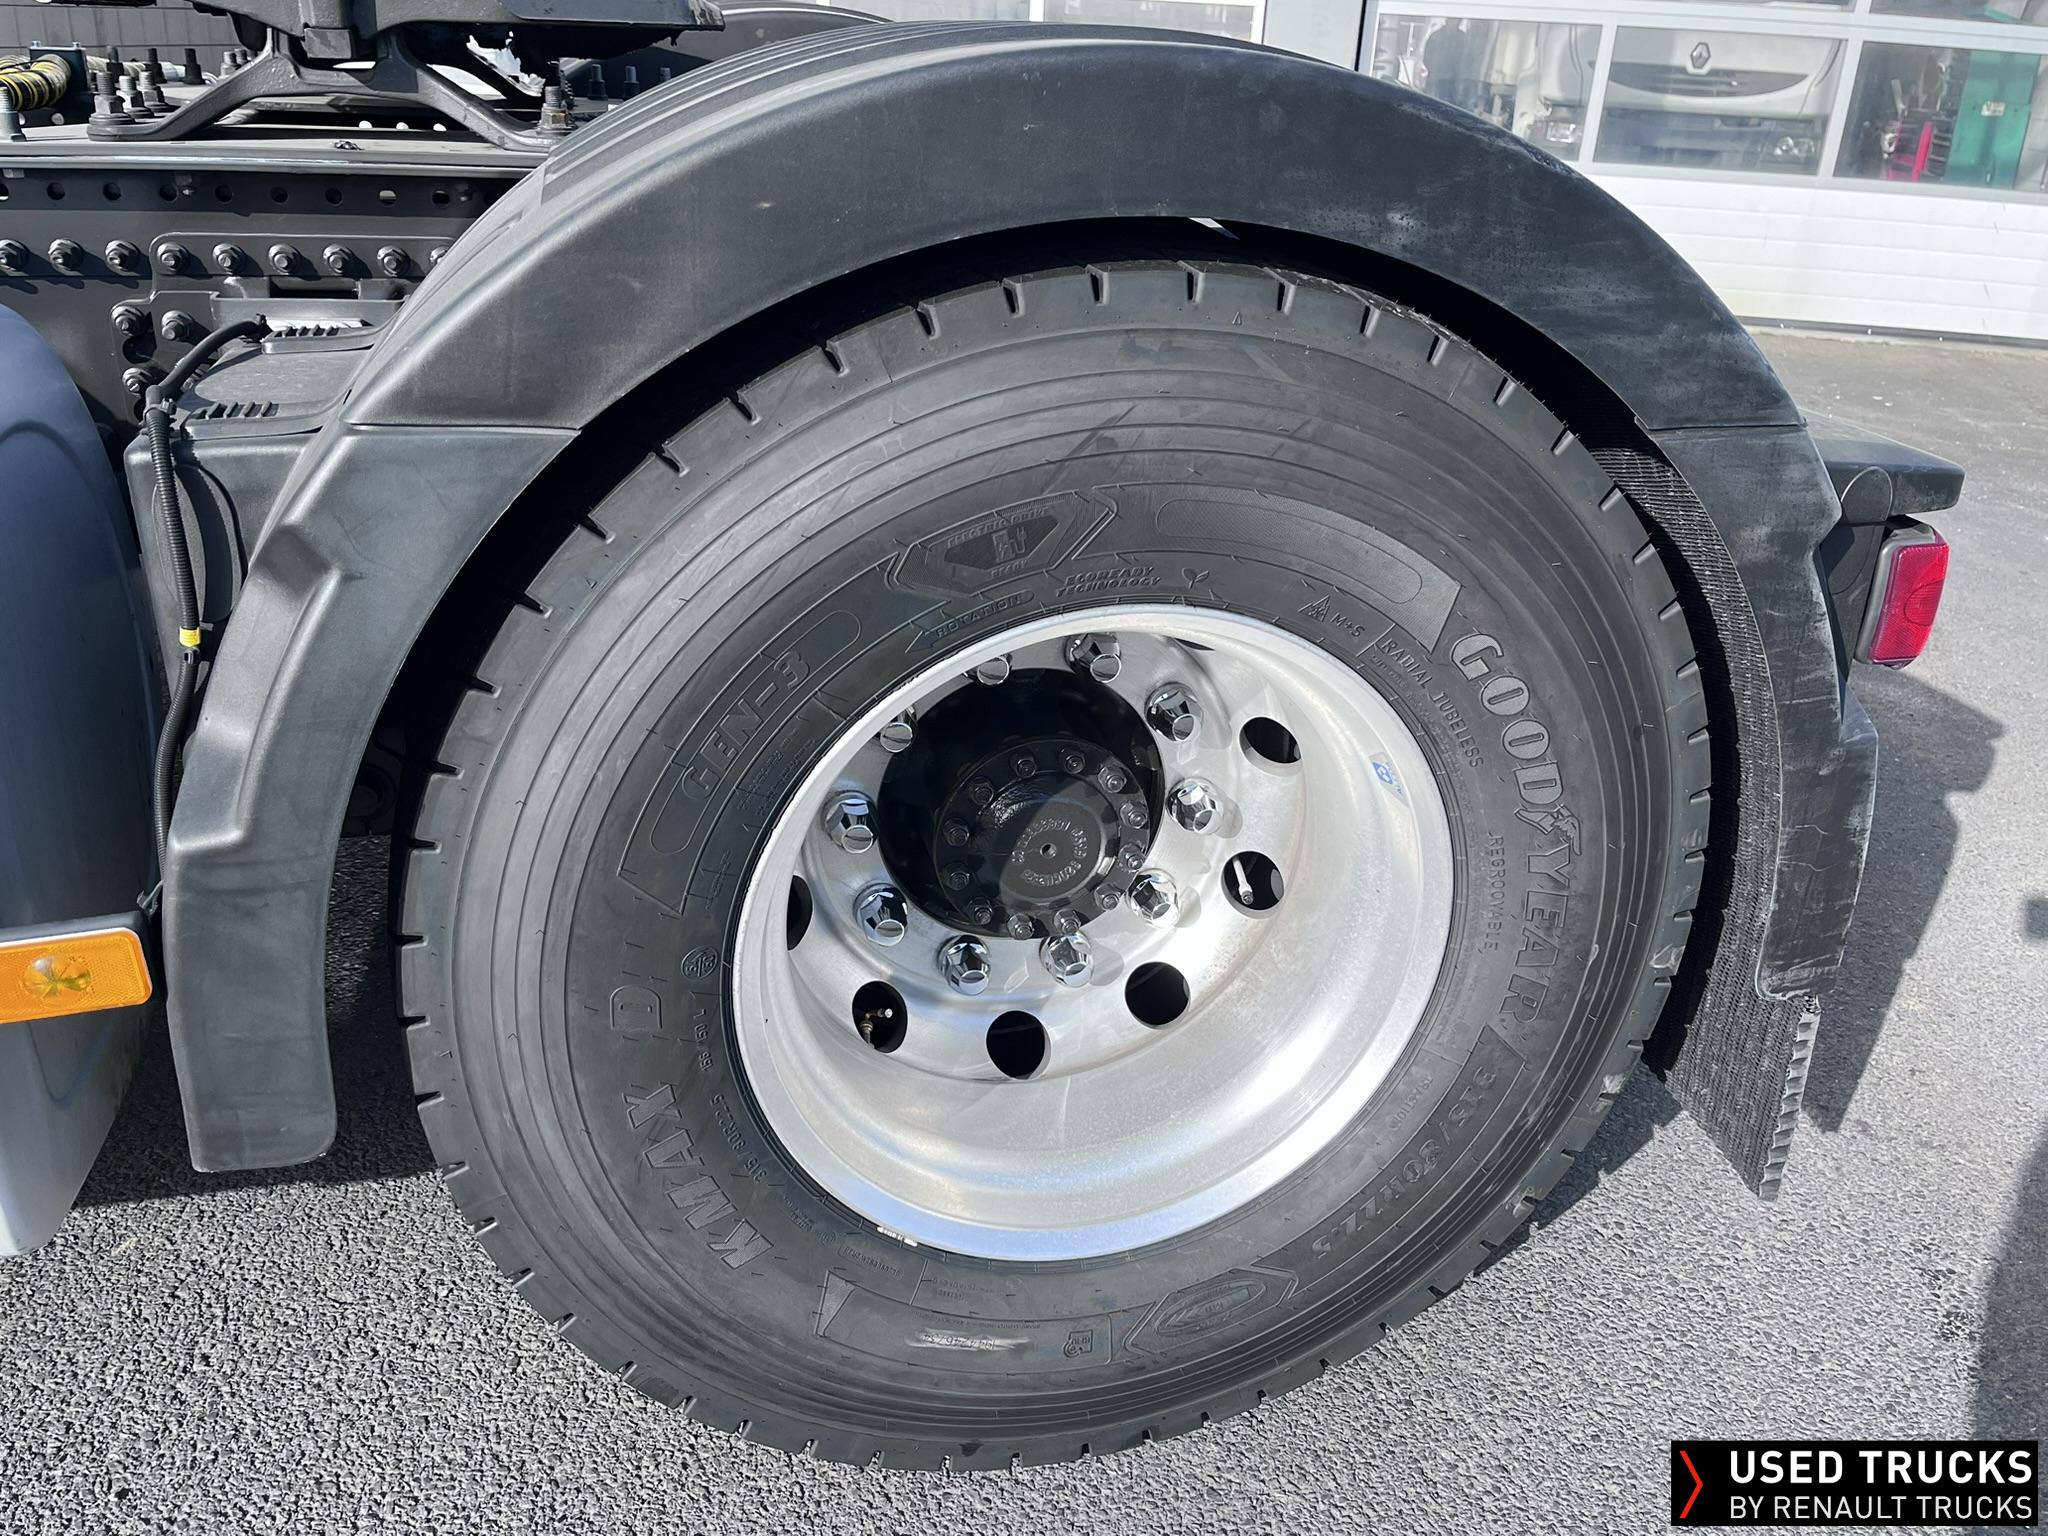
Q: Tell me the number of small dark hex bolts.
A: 12